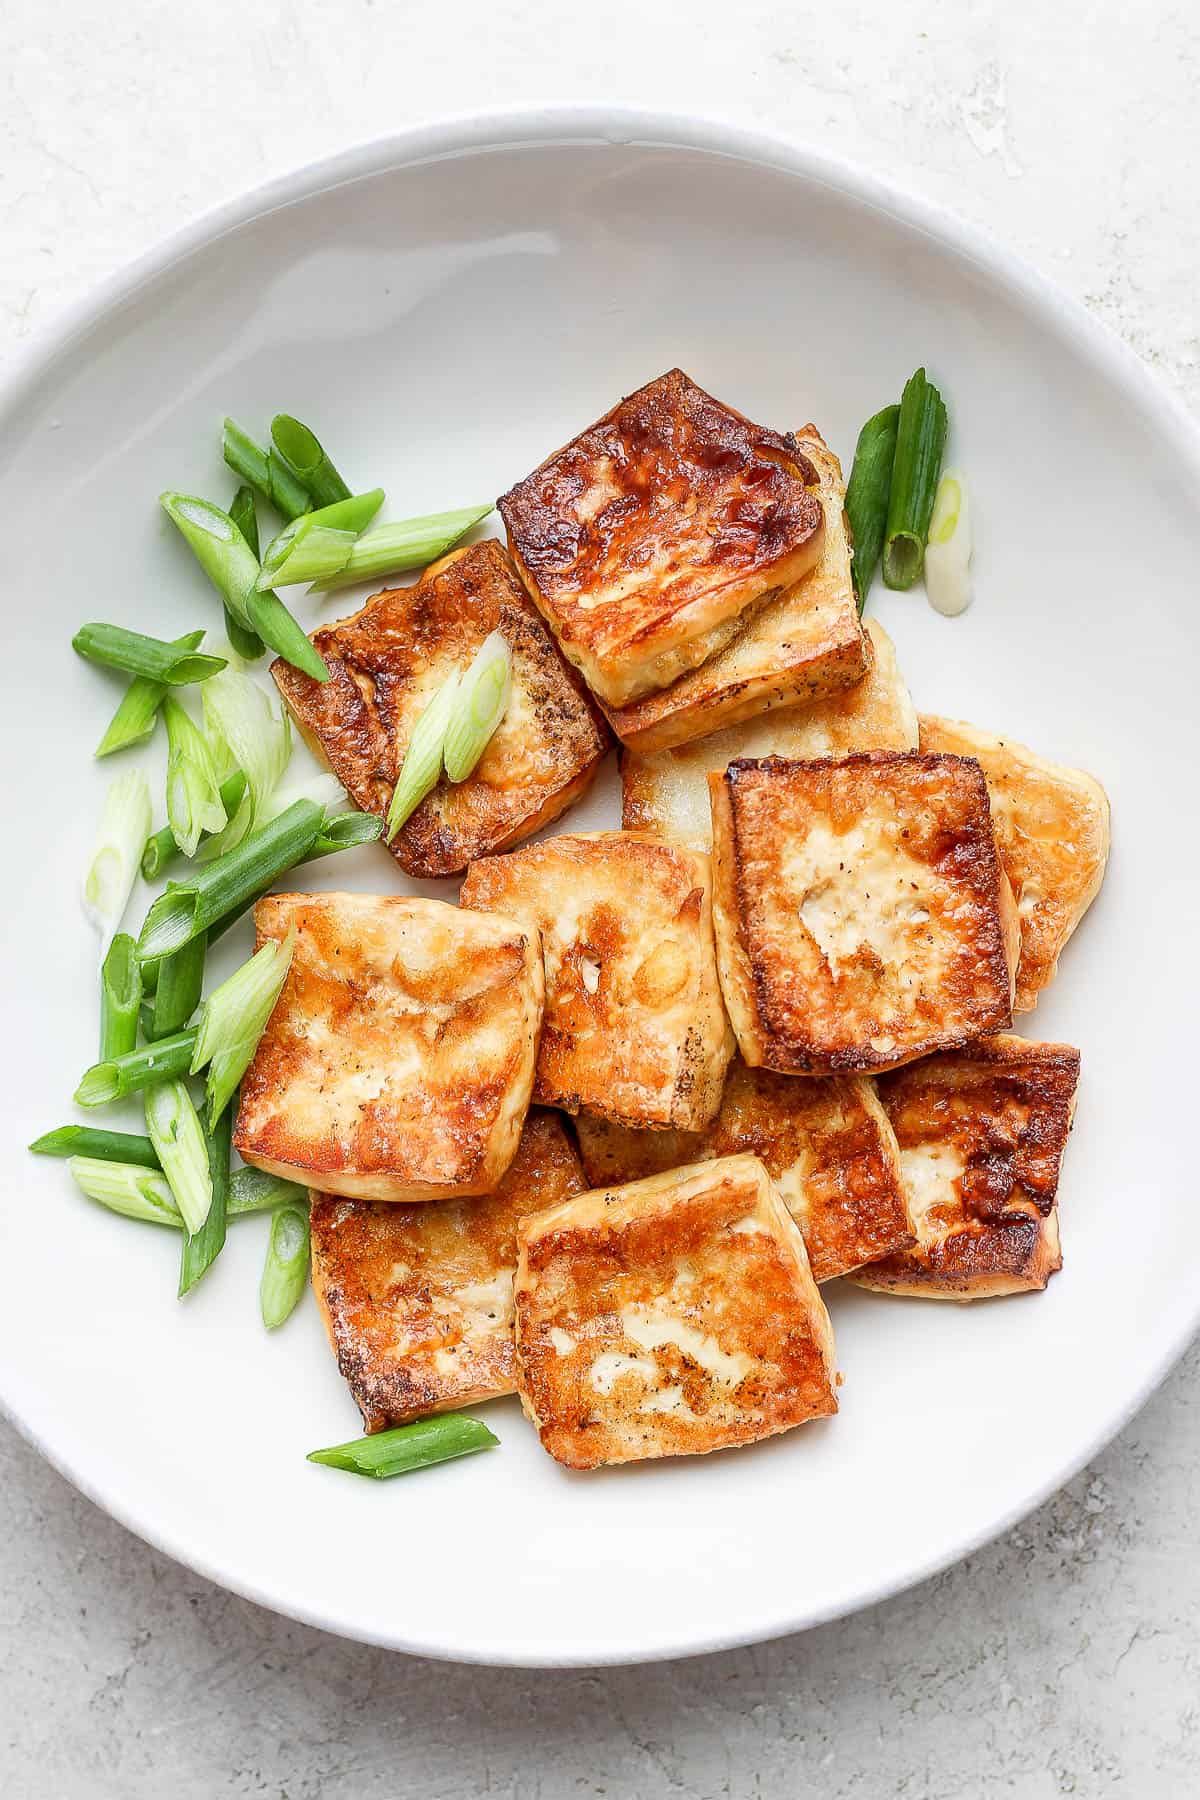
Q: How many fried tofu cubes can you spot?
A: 12